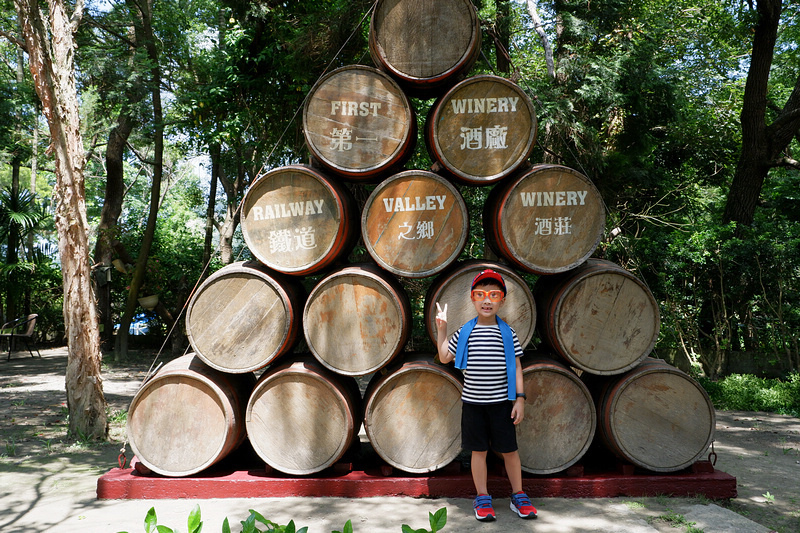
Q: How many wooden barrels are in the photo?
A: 15